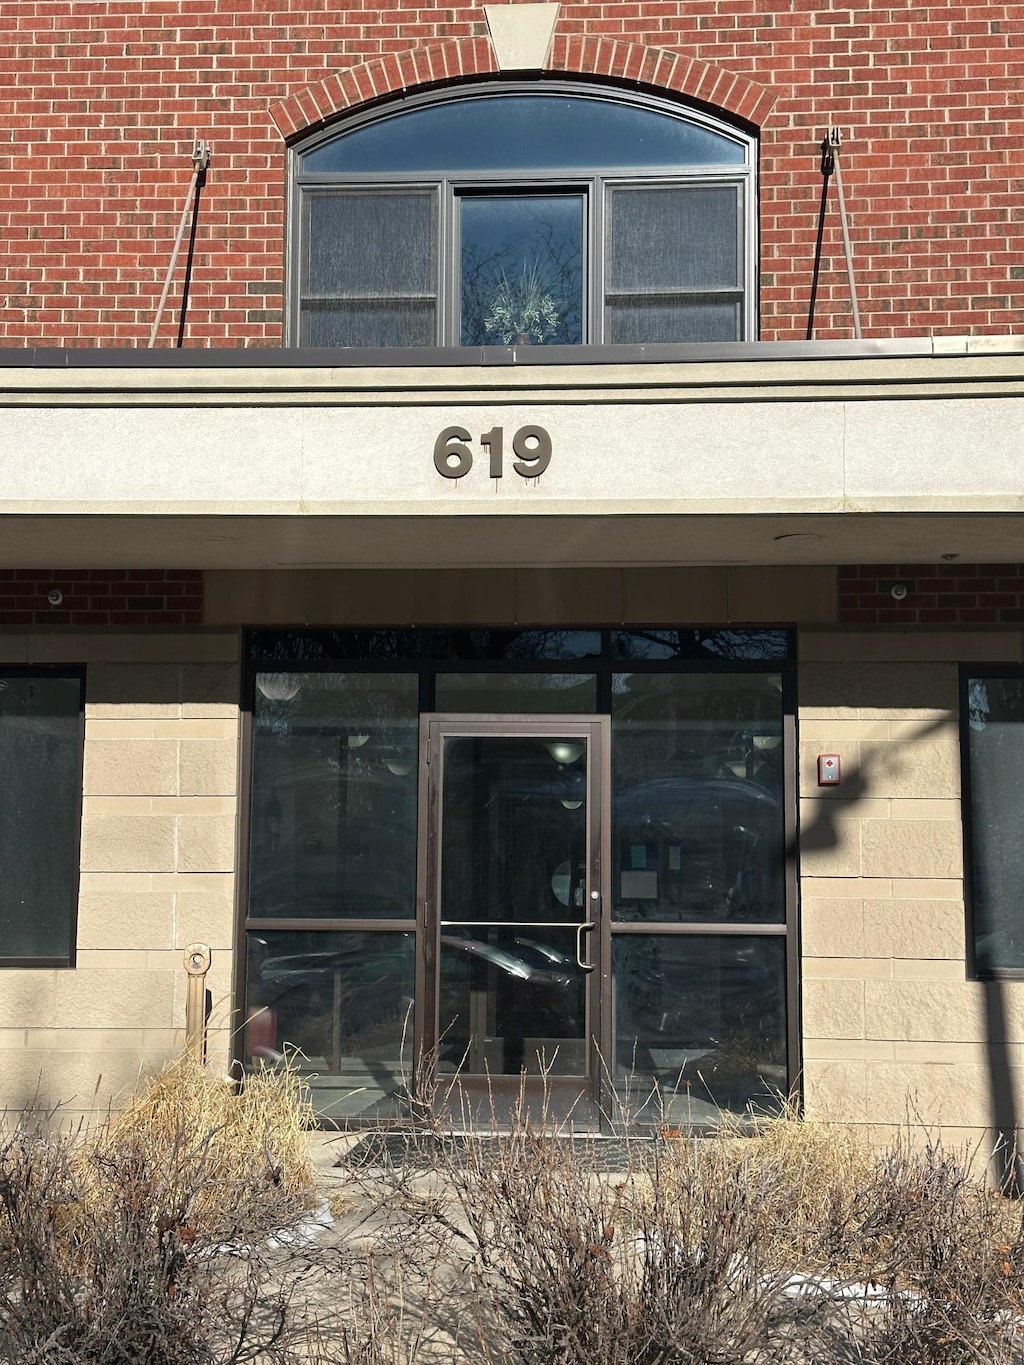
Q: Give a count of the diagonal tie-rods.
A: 2